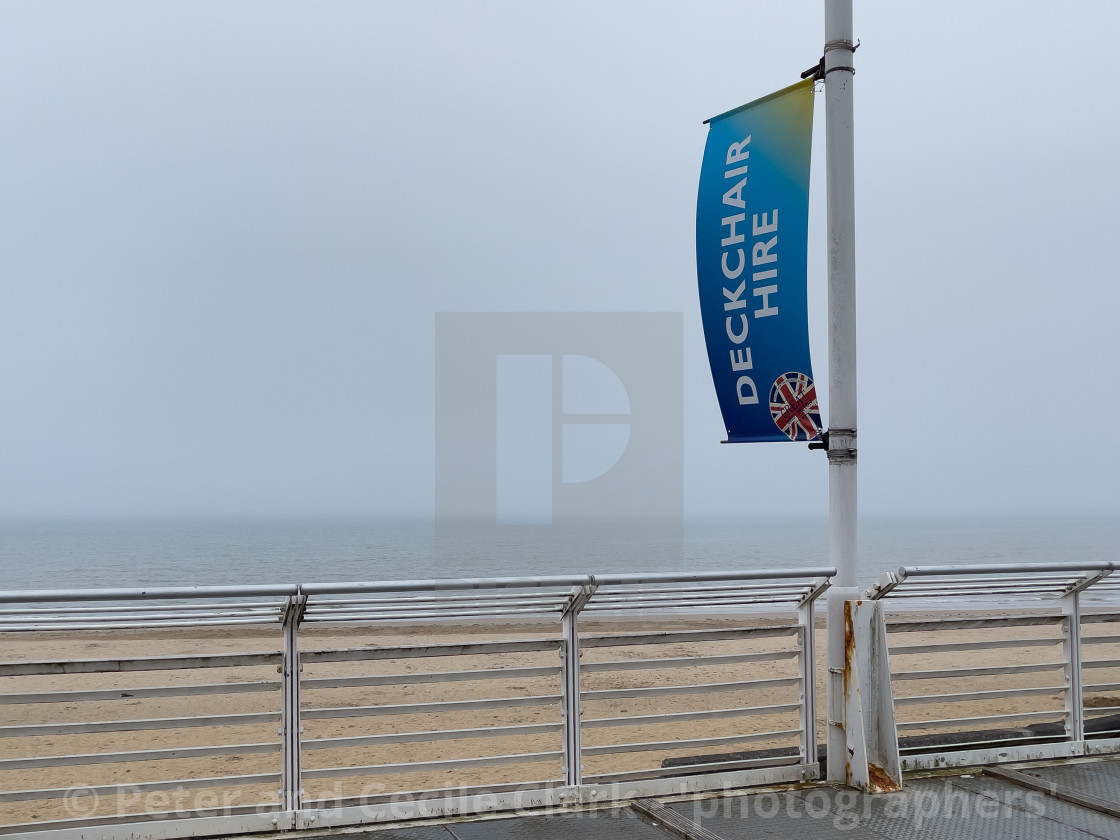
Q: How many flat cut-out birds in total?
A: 0